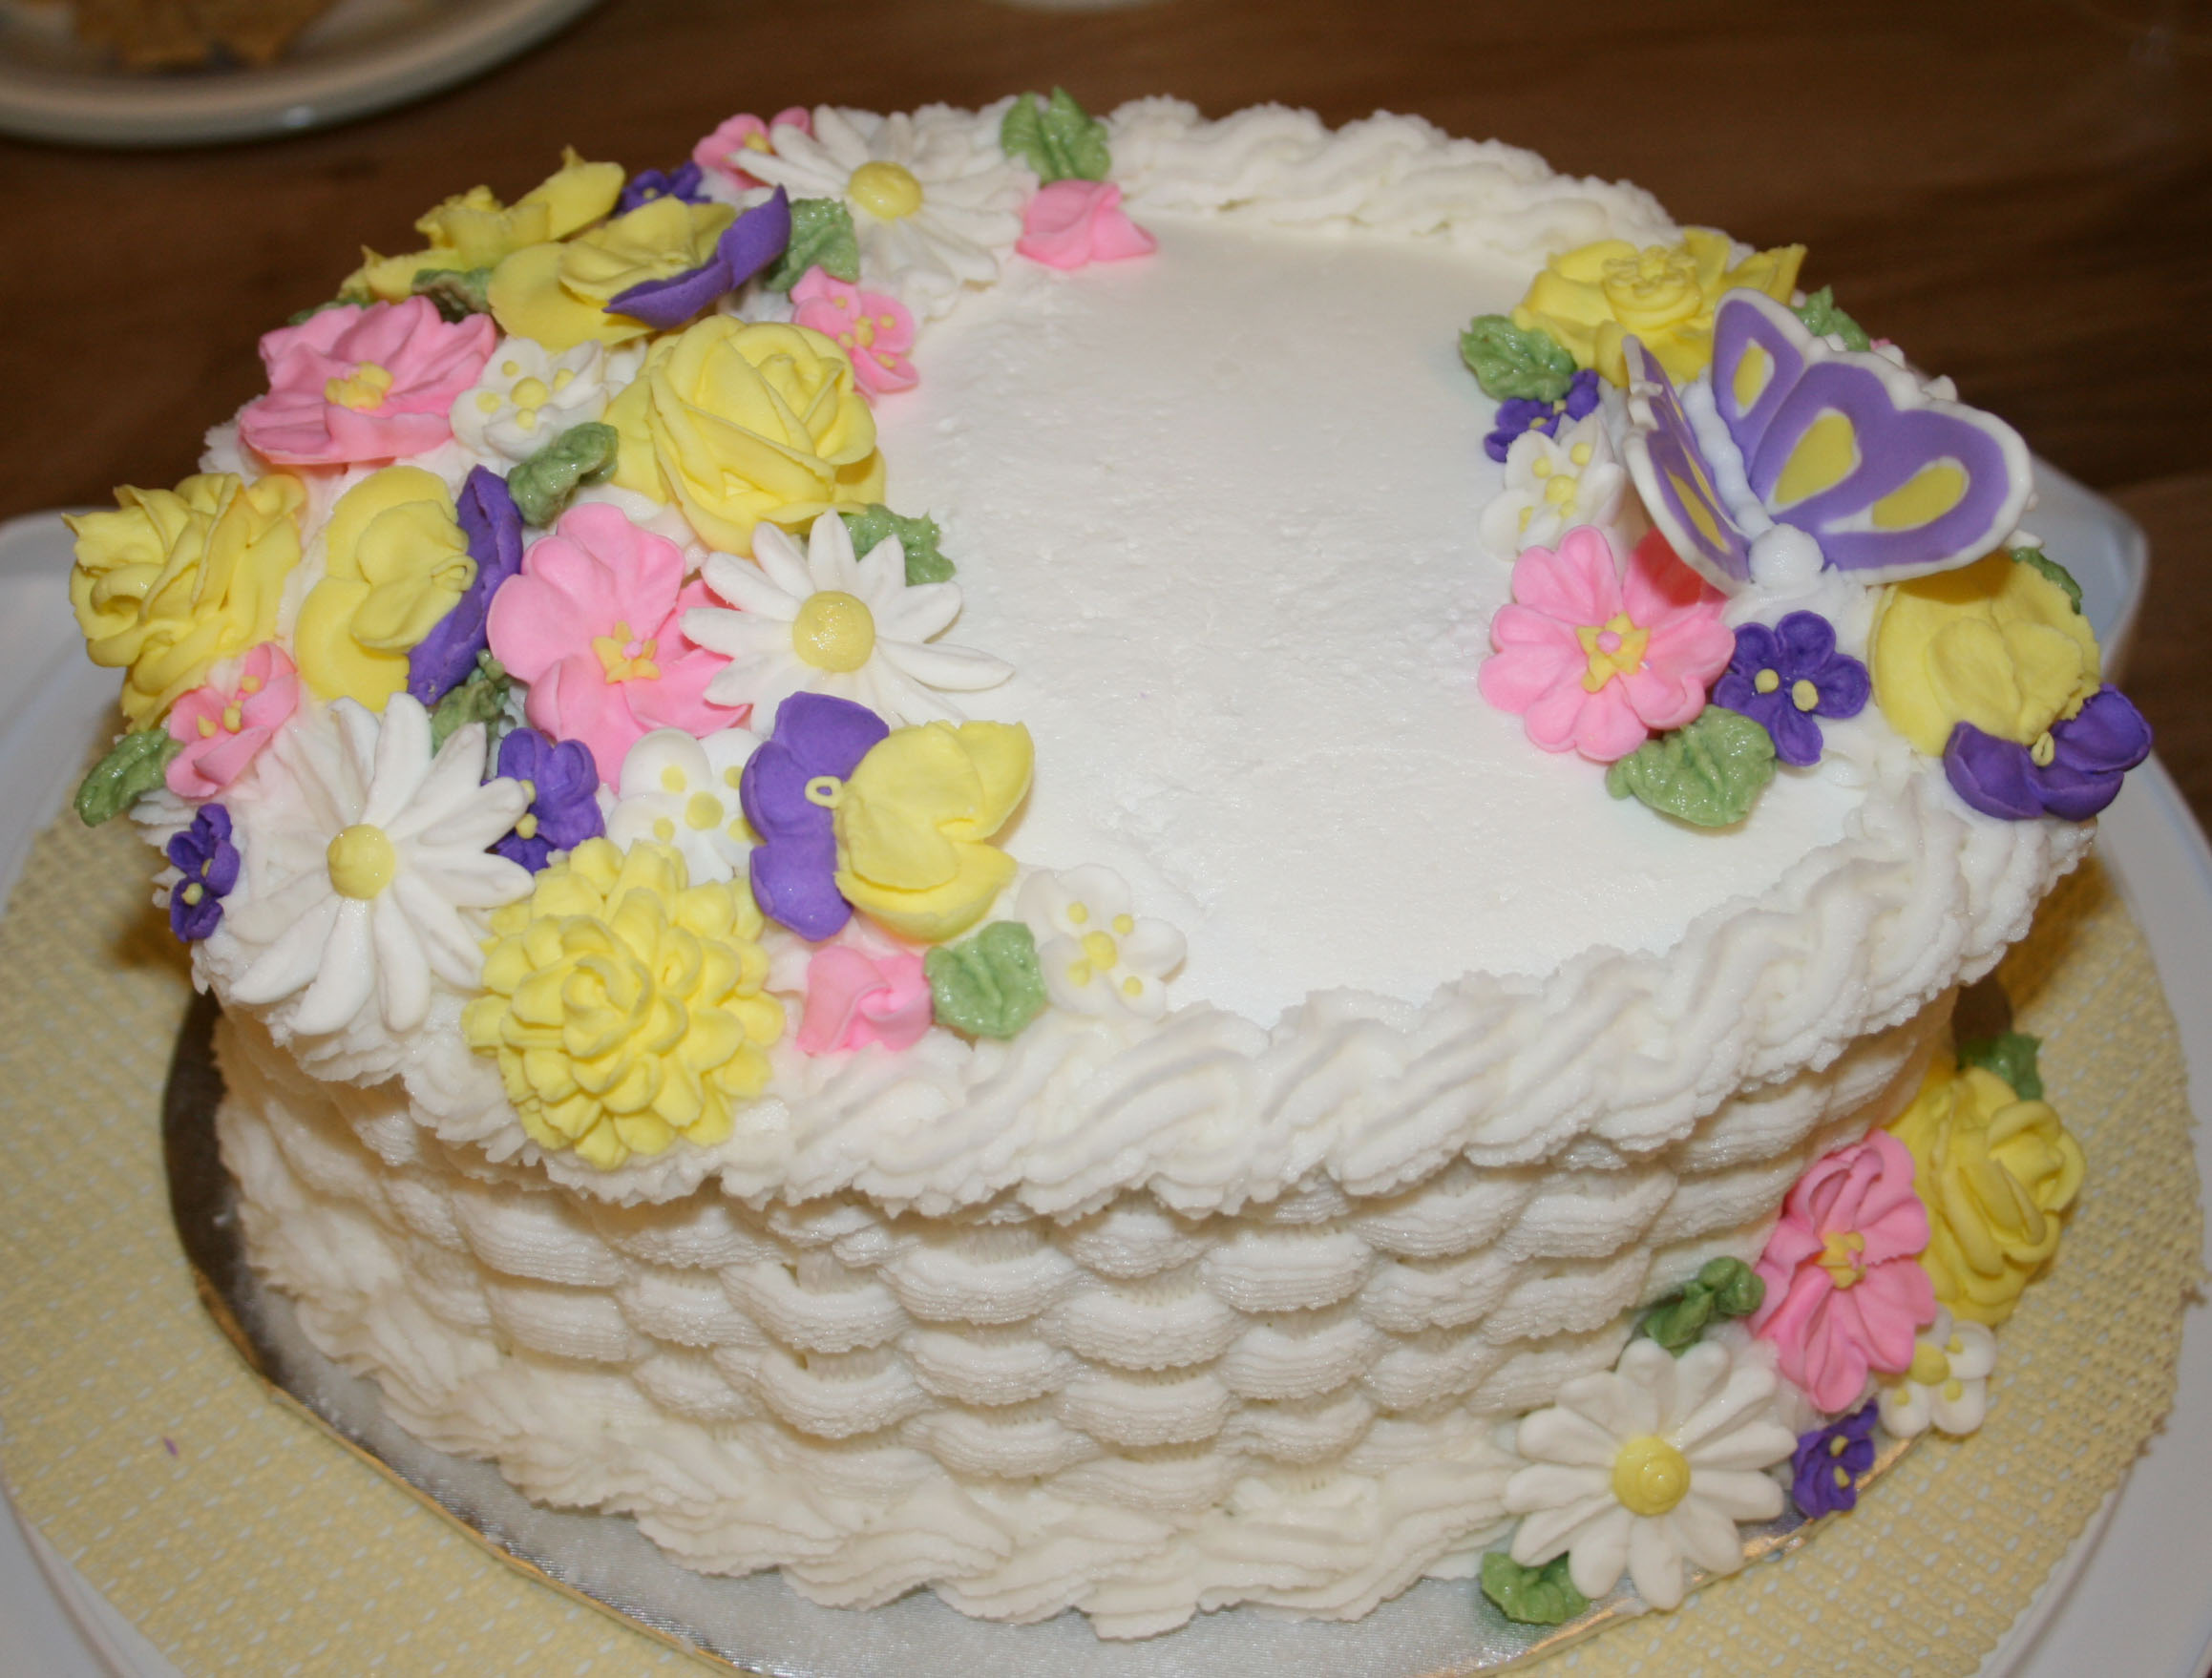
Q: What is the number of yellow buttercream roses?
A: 3